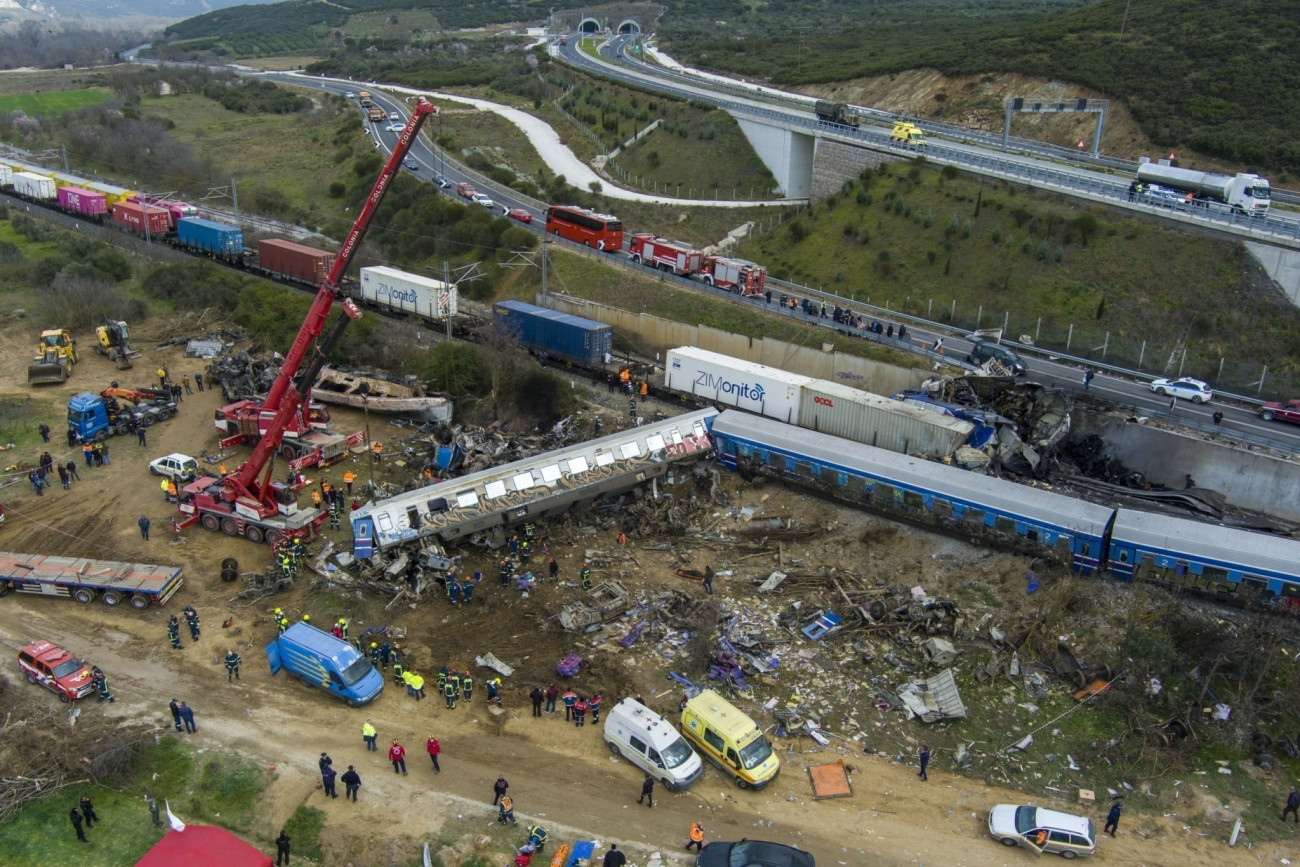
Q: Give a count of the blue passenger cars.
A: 2